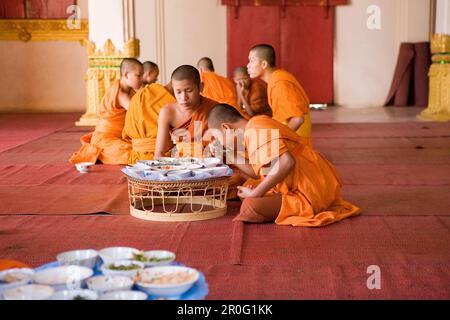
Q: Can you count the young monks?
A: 8